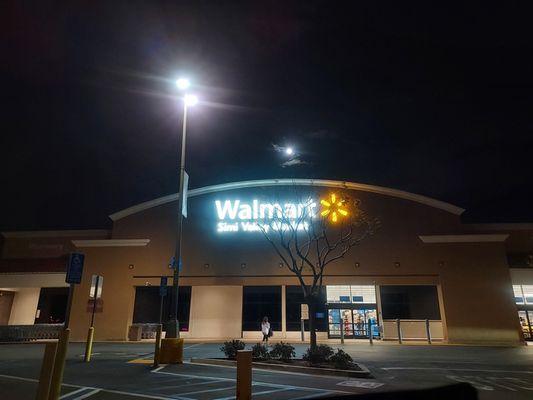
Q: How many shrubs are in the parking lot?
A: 5